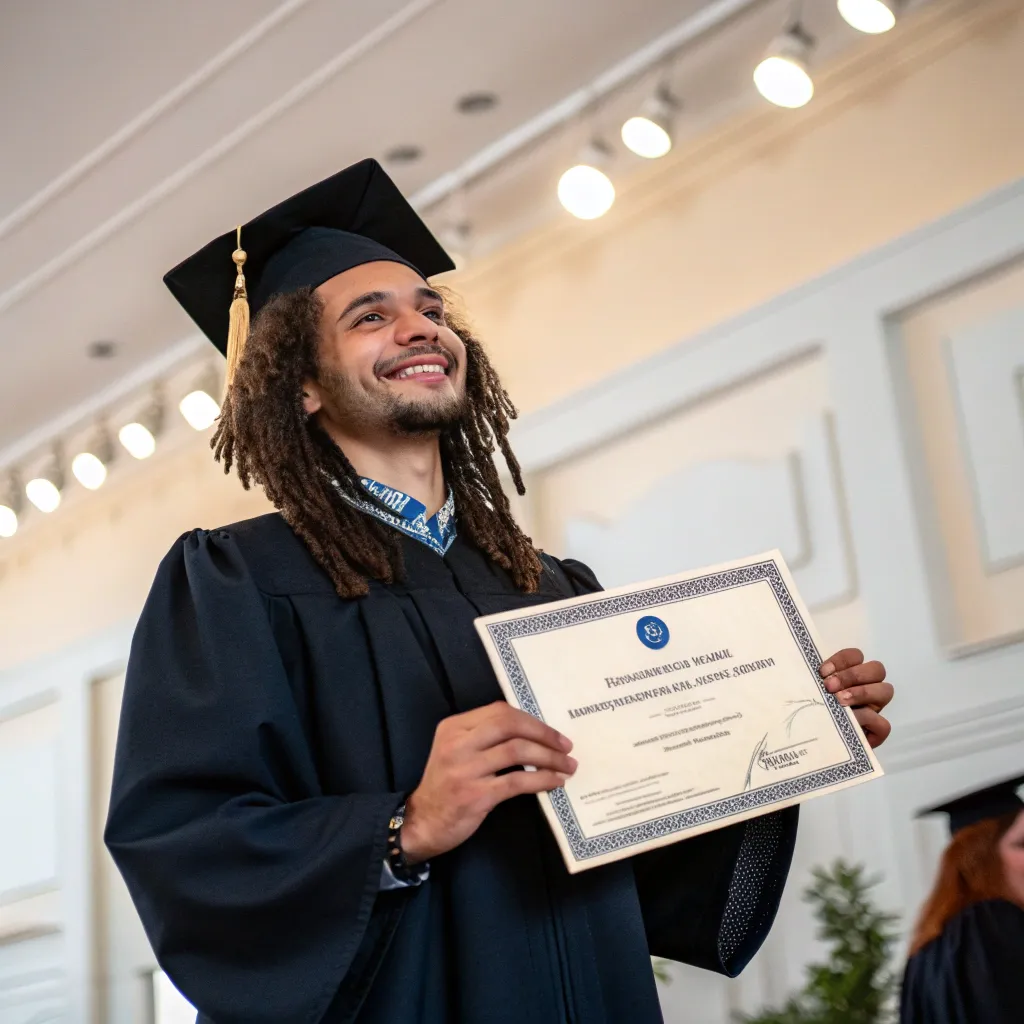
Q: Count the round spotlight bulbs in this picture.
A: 9